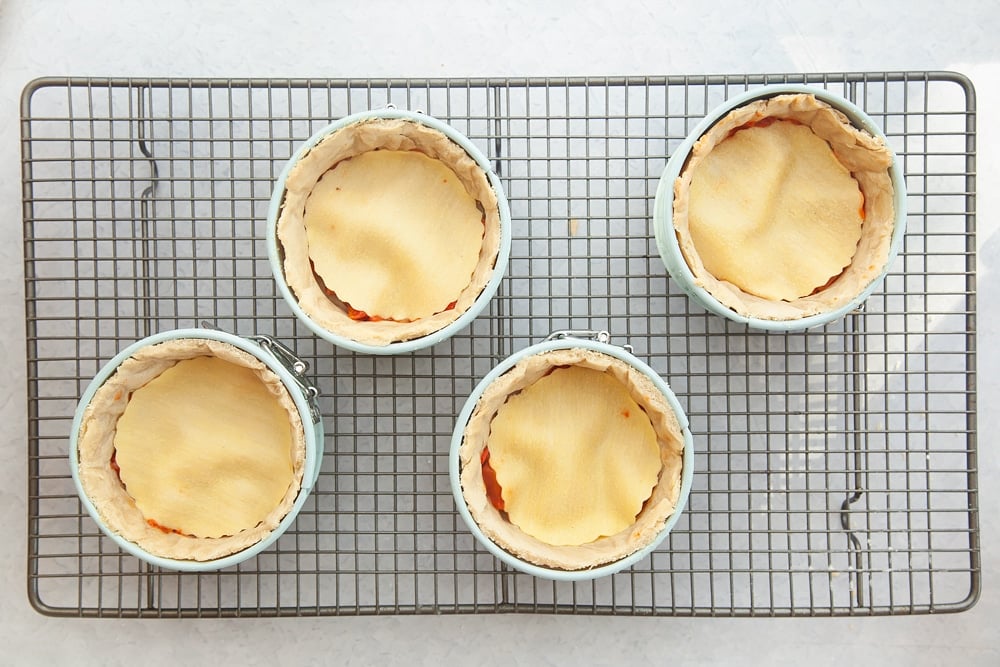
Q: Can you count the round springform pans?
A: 4